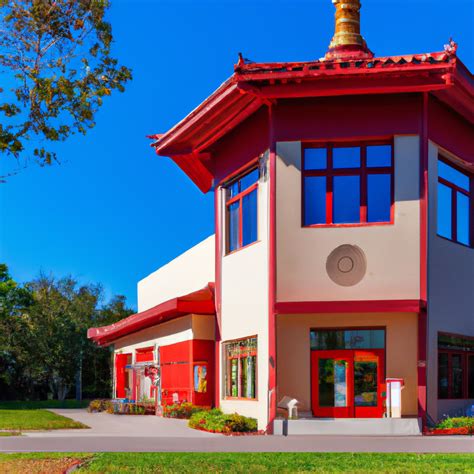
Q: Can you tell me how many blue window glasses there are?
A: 13